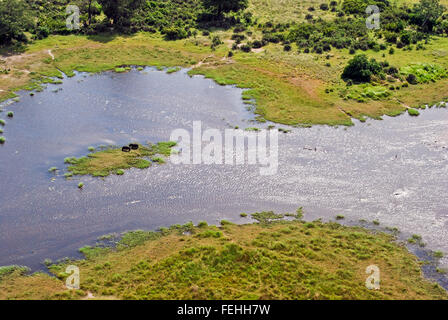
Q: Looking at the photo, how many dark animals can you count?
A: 2